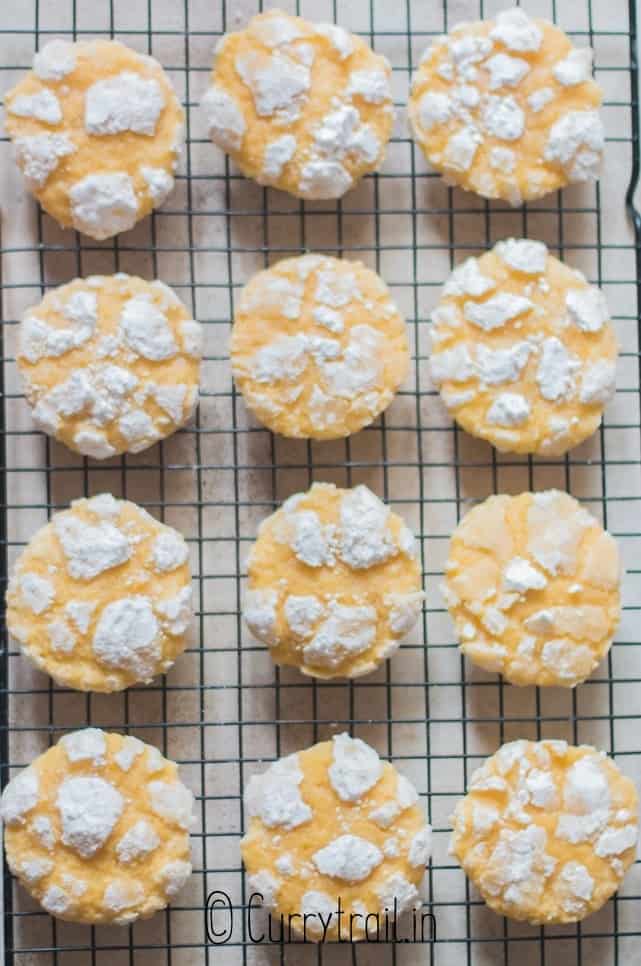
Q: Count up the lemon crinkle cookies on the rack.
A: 12